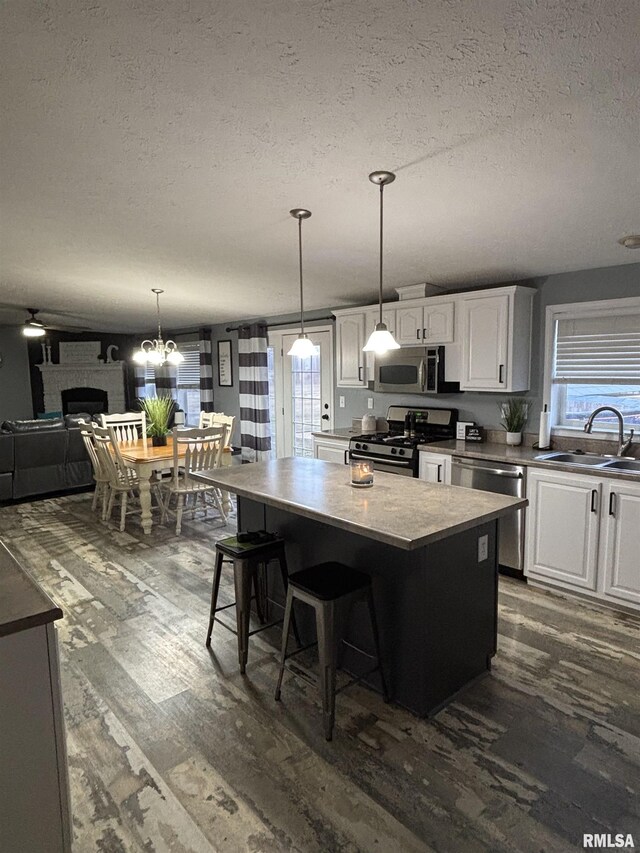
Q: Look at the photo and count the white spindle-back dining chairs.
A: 6